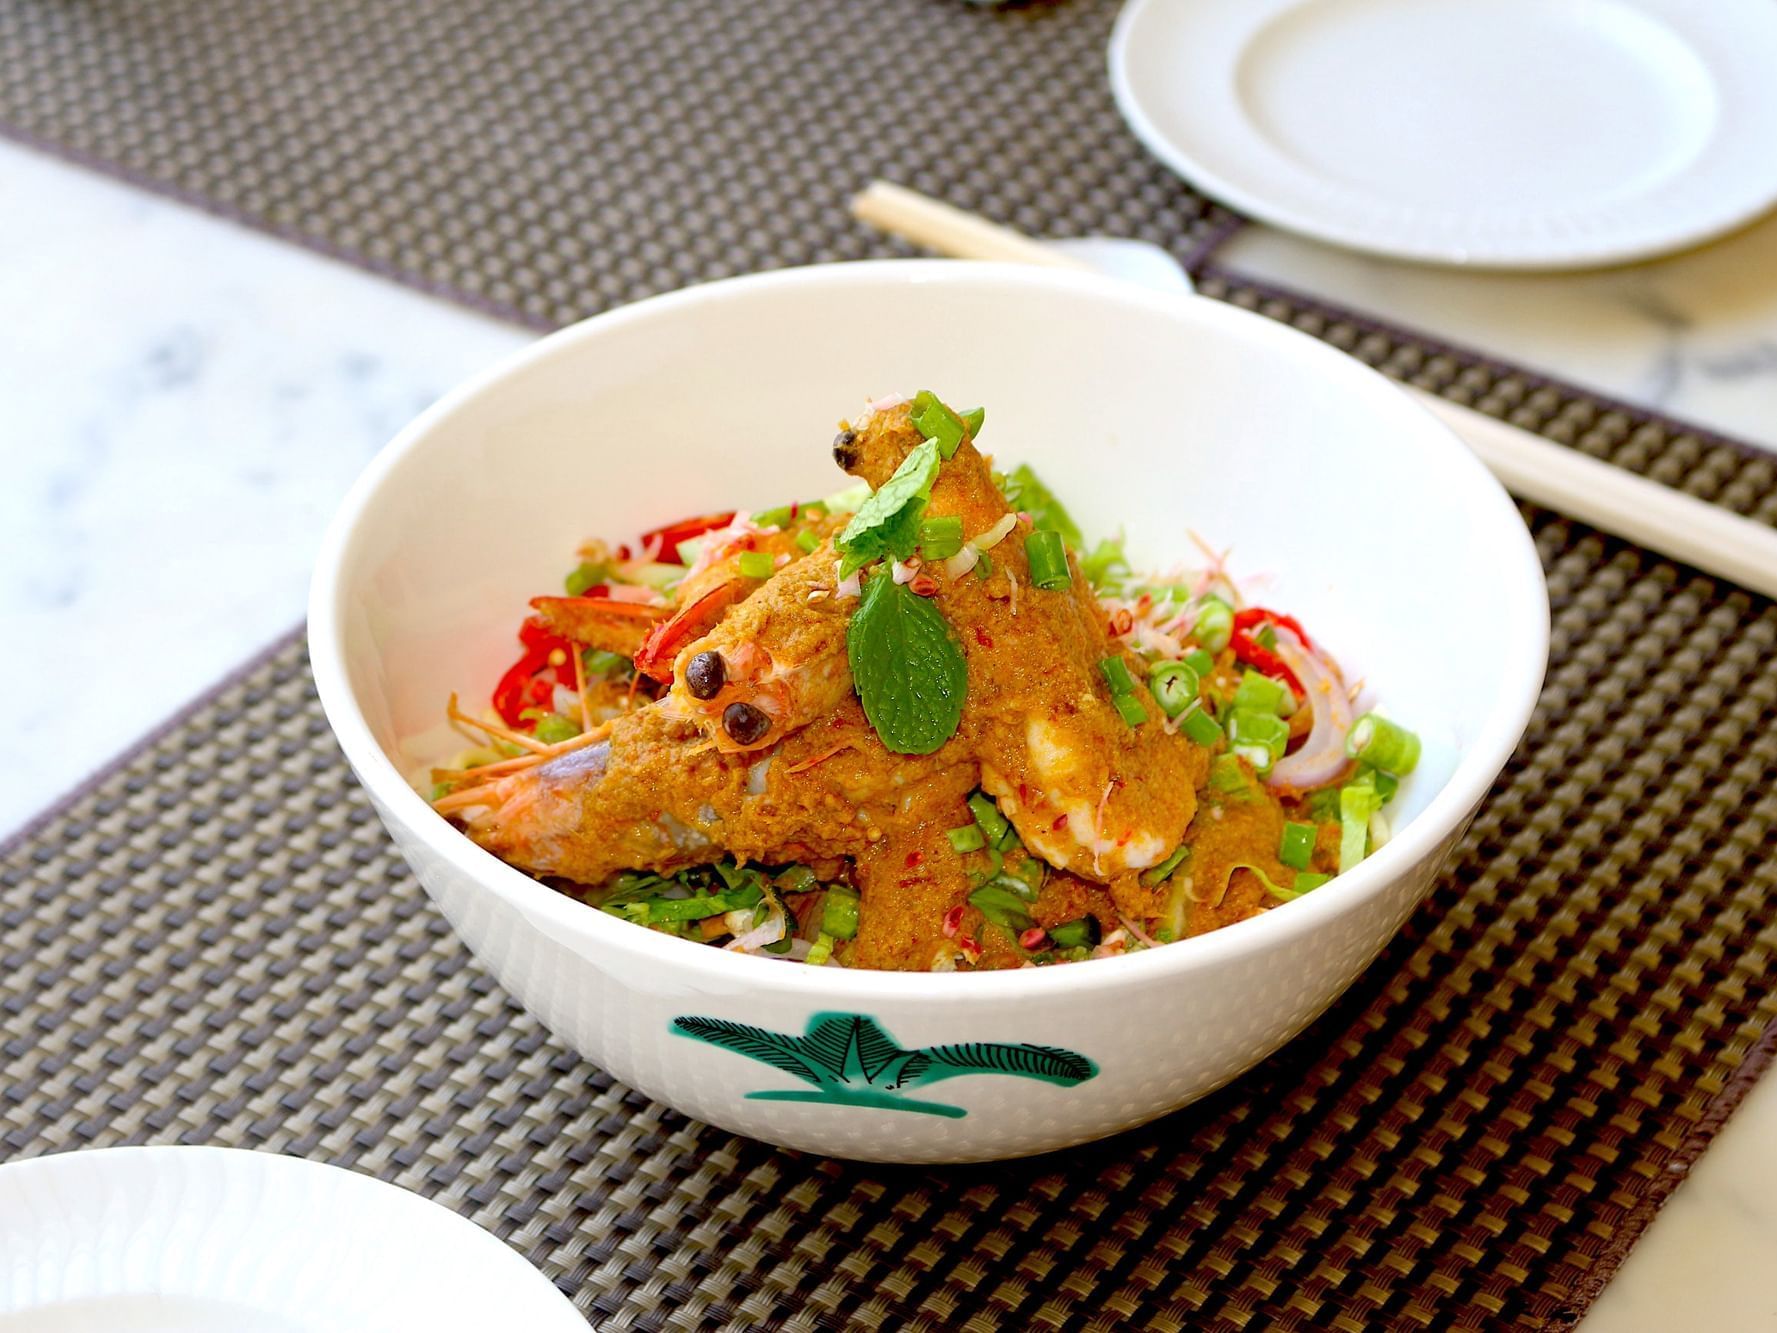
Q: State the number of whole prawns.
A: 3